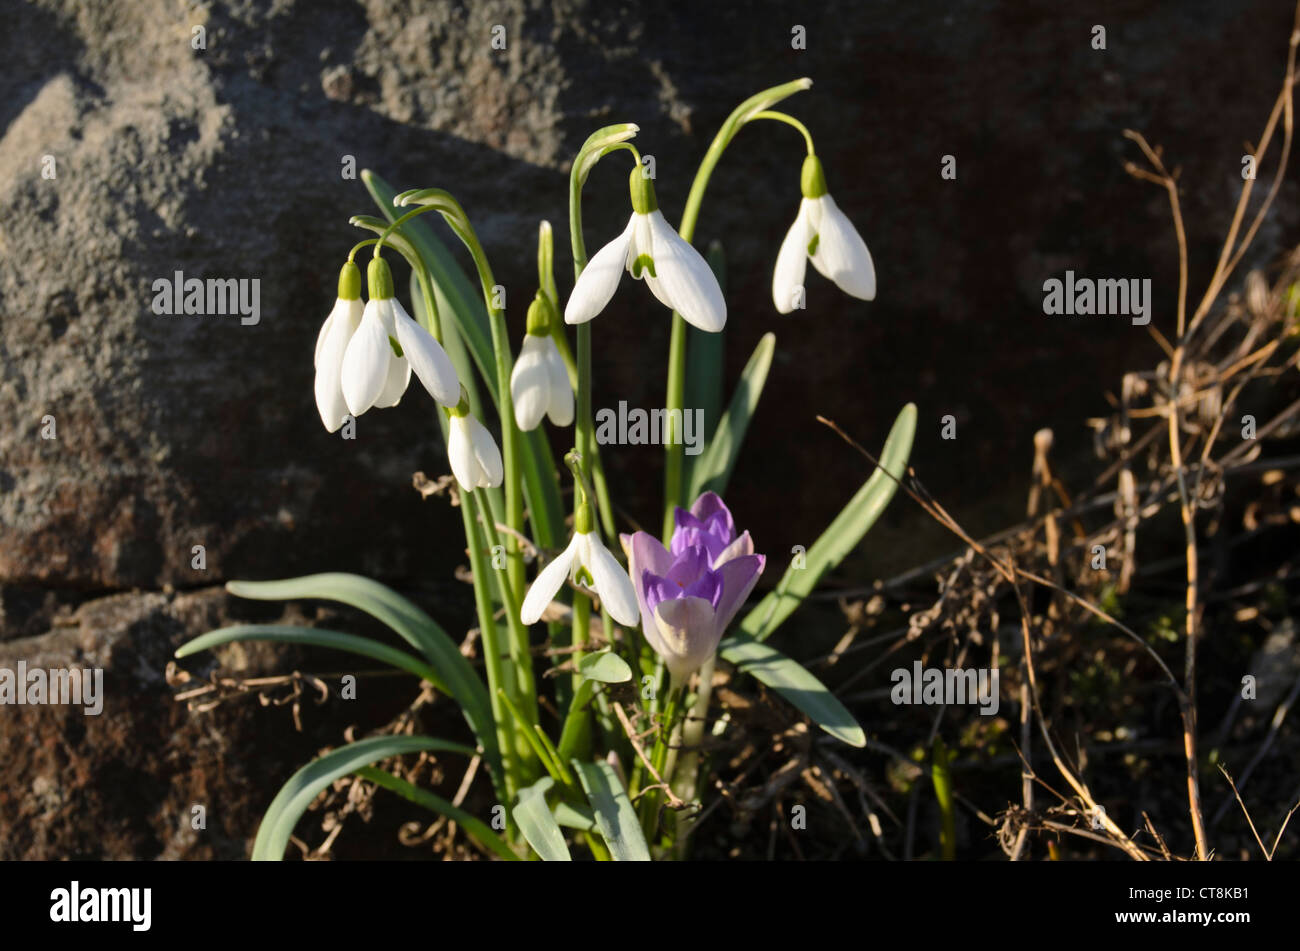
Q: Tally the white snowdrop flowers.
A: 7